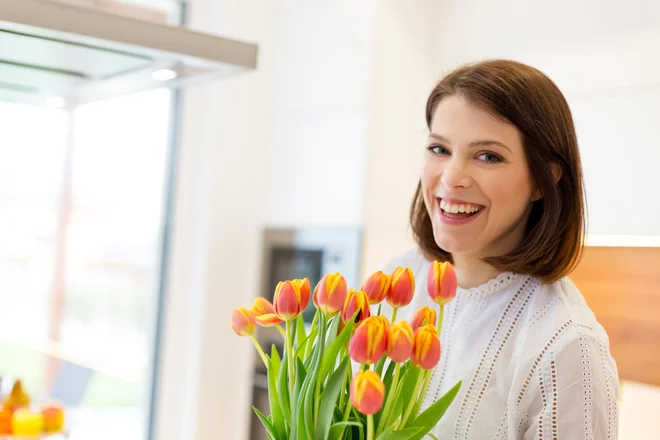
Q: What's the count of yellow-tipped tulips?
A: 14